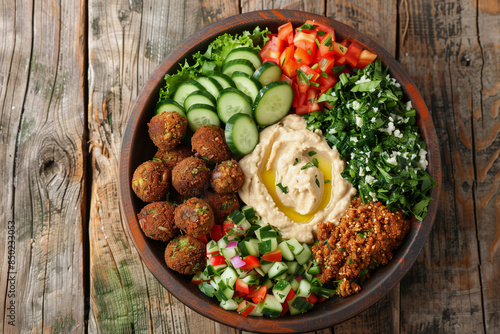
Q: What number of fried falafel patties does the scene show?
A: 10